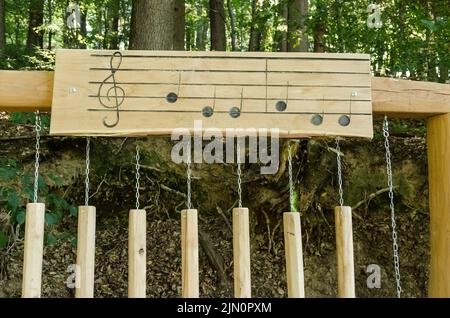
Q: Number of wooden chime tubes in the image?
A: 7